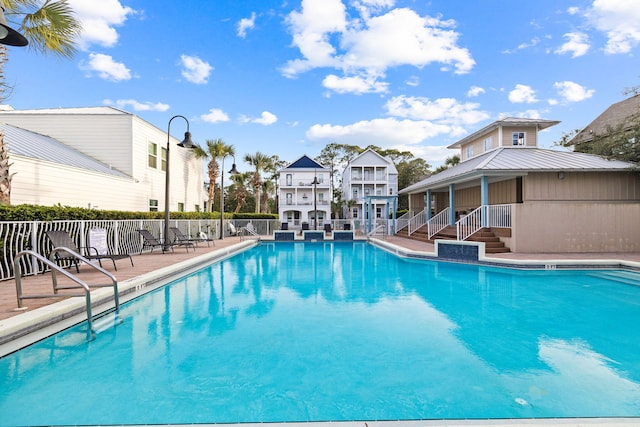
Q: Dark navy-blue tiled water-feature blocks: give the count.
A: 4